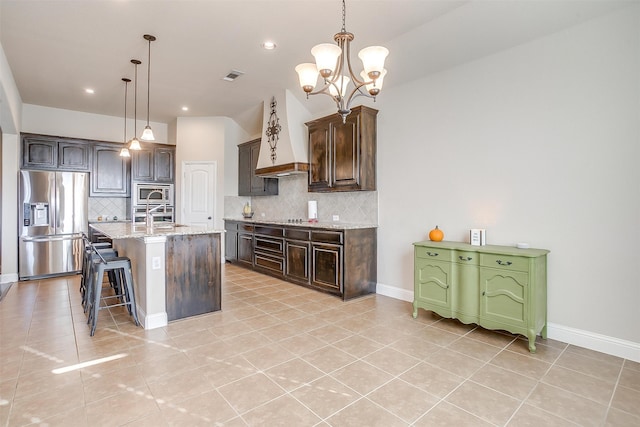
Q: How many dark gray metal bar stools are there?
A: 3